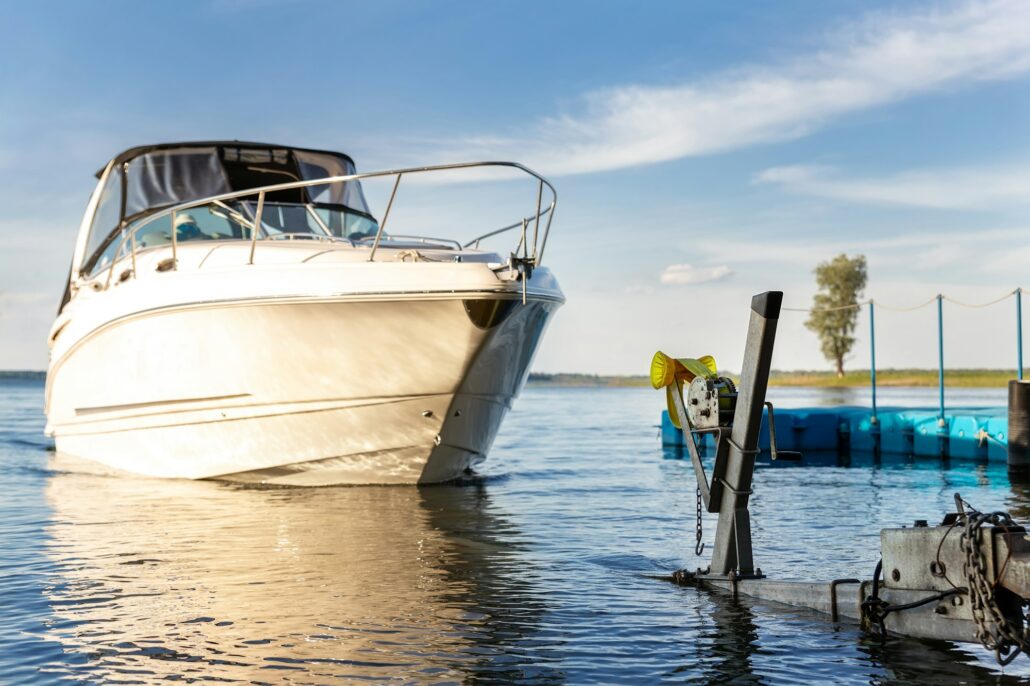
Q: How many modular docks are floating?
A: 1